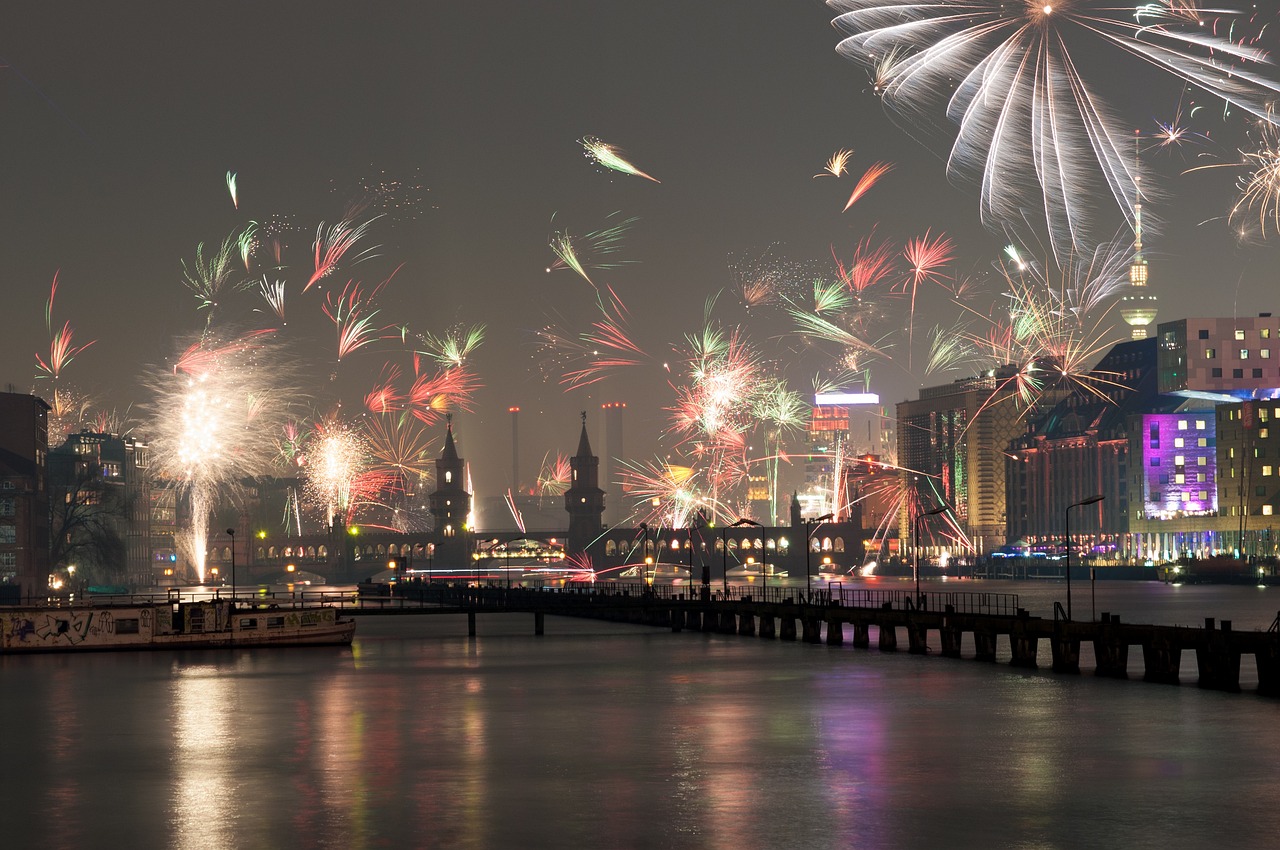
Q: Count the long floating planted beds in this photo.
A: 0